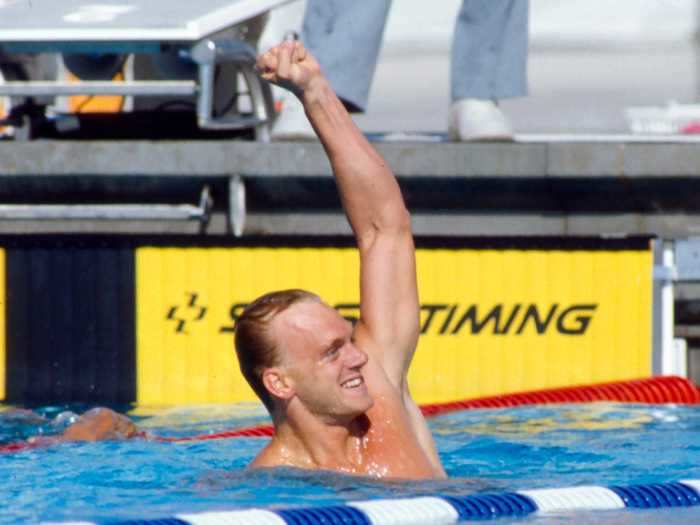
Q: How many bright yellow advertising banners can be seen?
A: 1